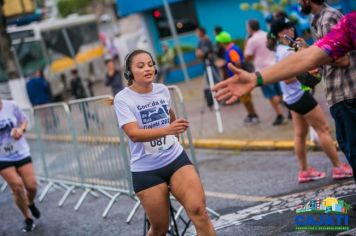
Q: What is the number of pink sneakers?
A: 2